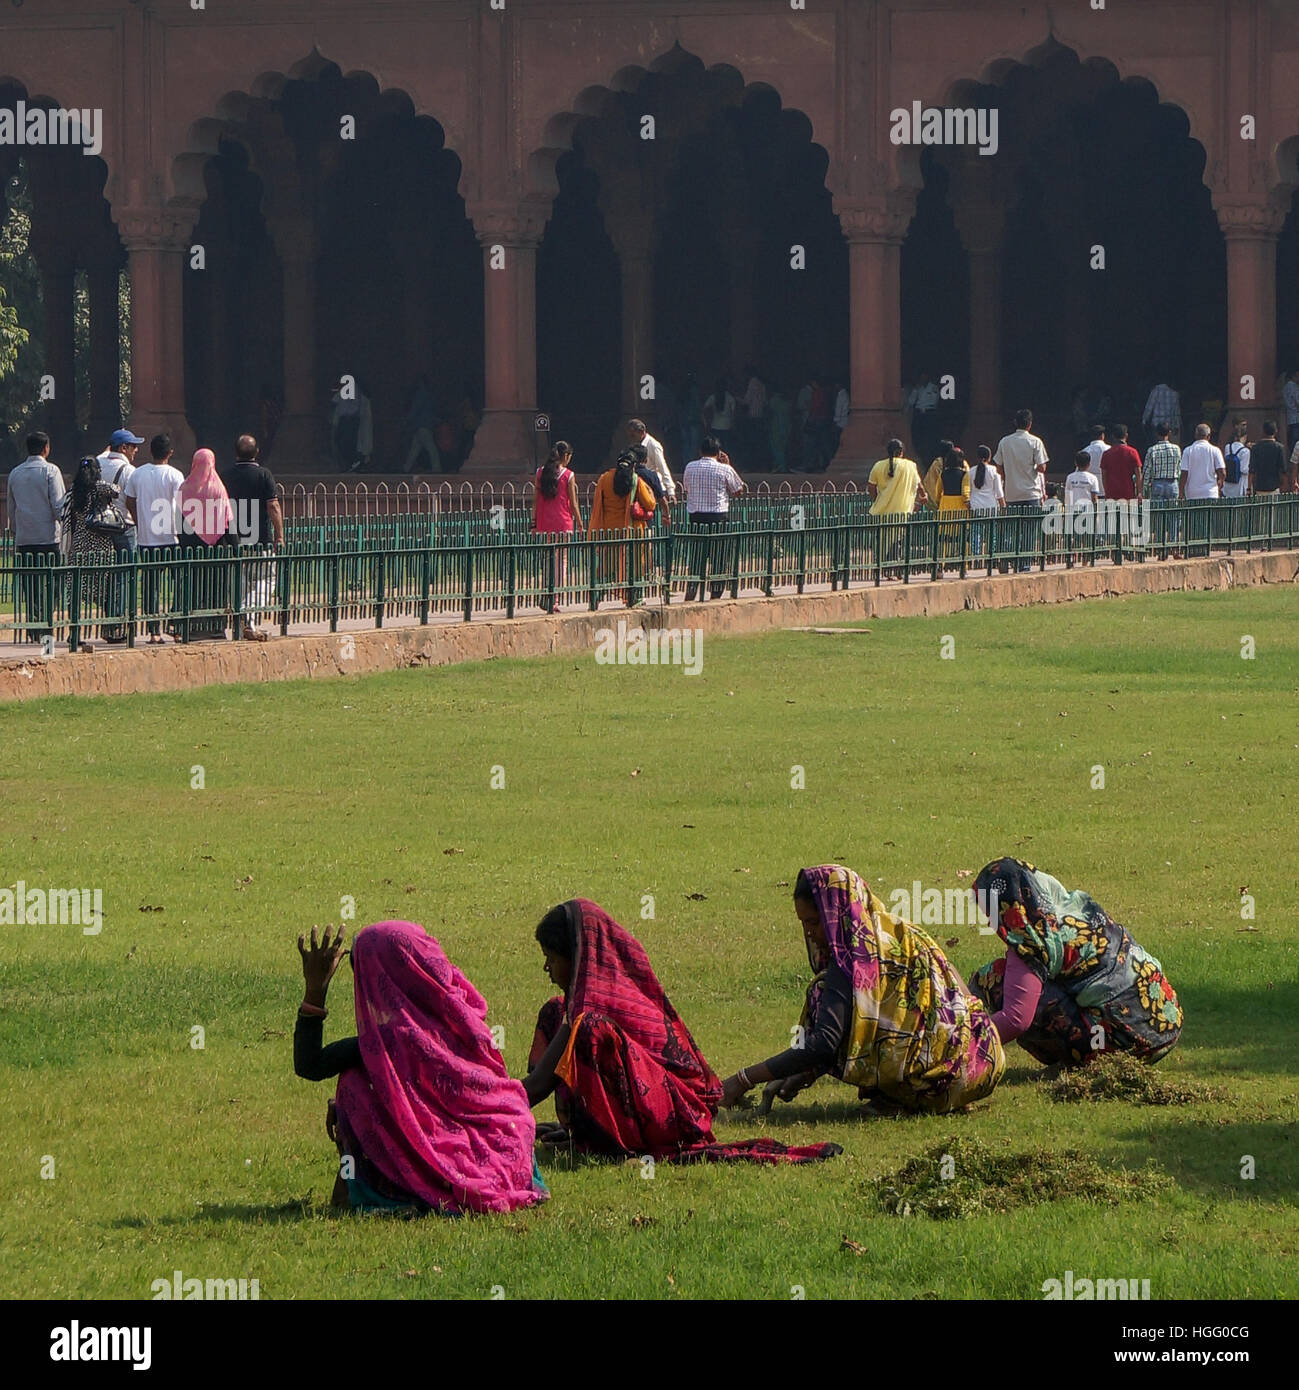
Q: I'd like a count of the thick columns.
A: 4